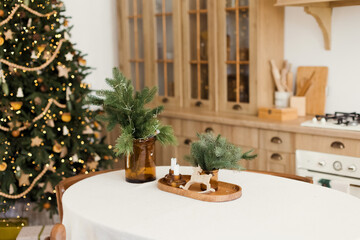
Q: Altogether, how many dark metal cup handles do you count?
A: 8